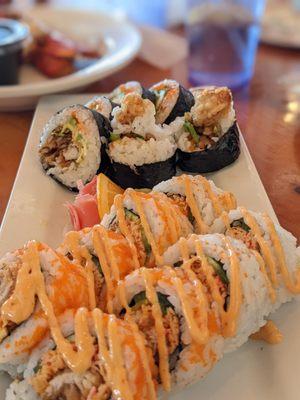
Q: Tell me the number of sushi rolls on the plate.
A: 14